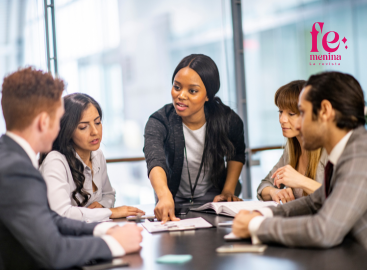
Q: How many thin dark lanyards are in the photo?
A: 1